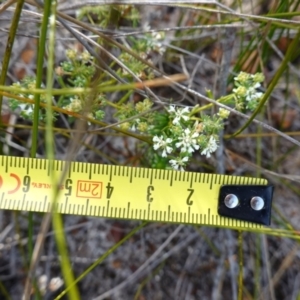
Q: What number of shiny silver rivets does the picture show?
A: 2